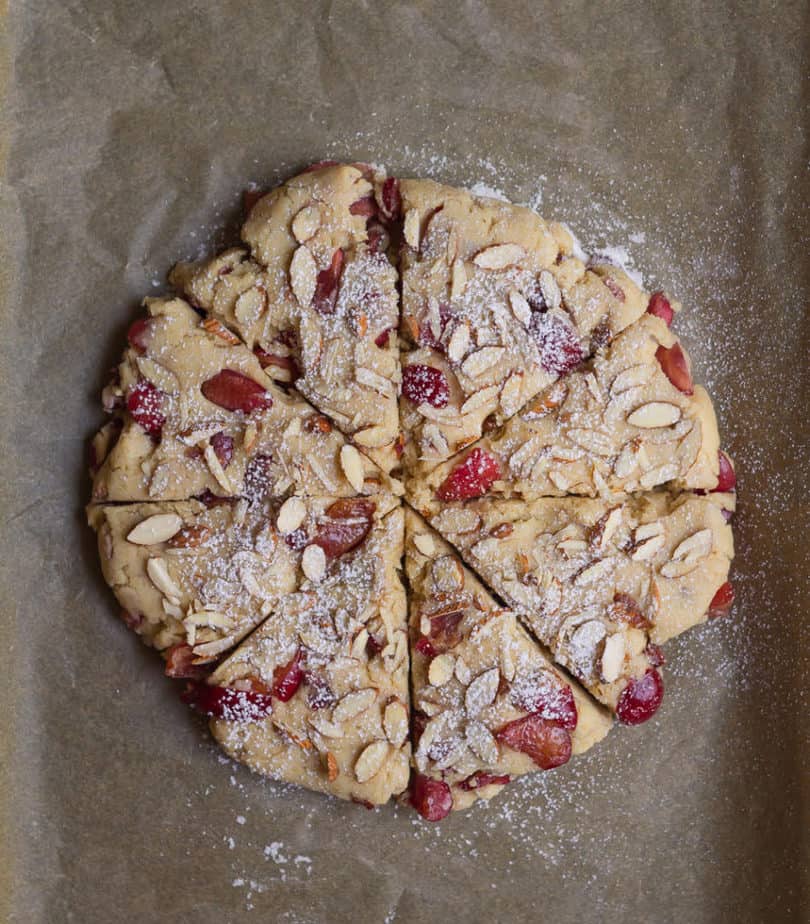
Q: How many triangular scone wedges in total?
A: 8